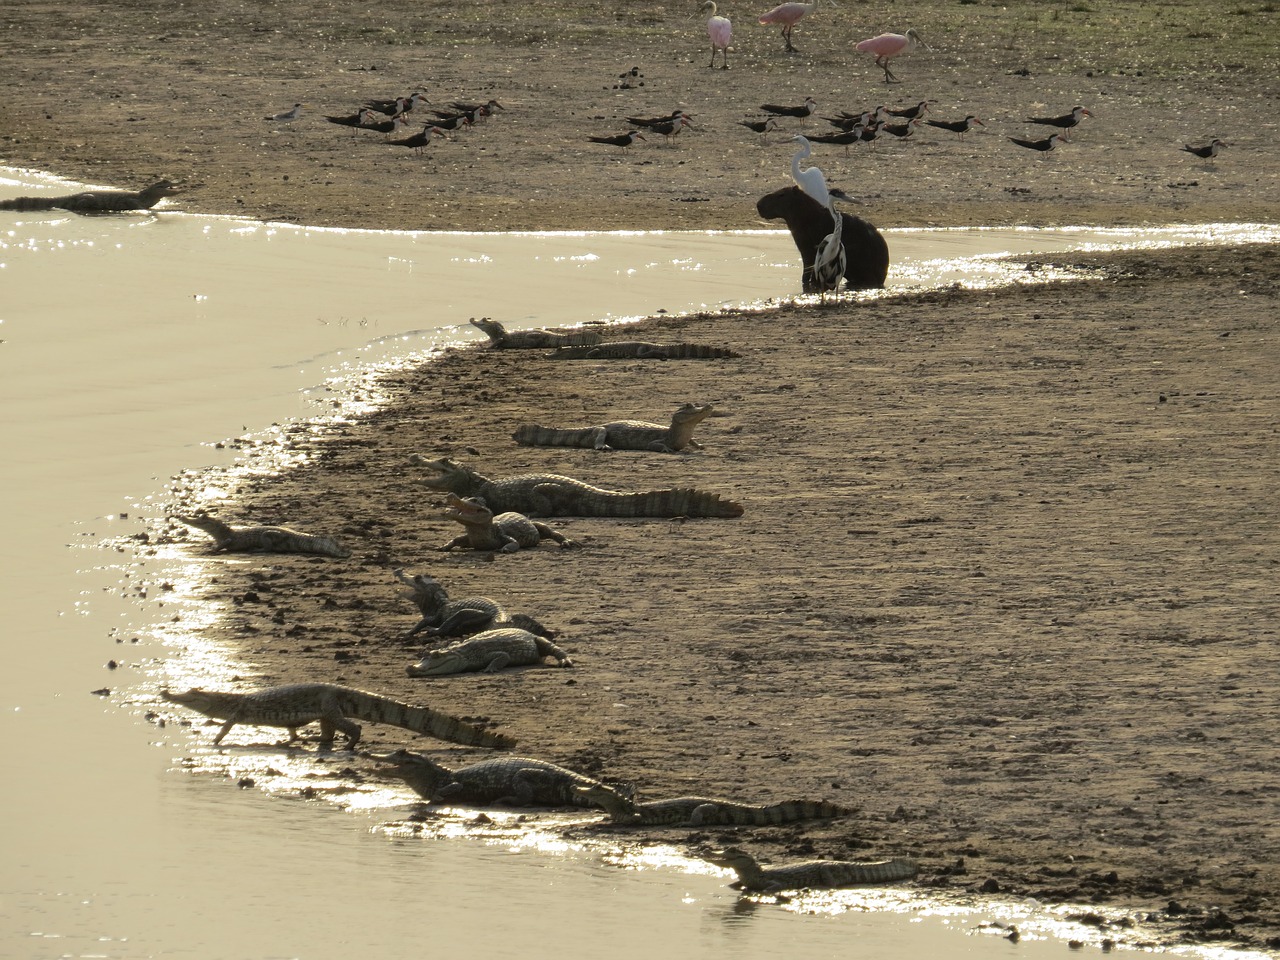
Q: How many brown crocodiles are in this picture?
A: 13